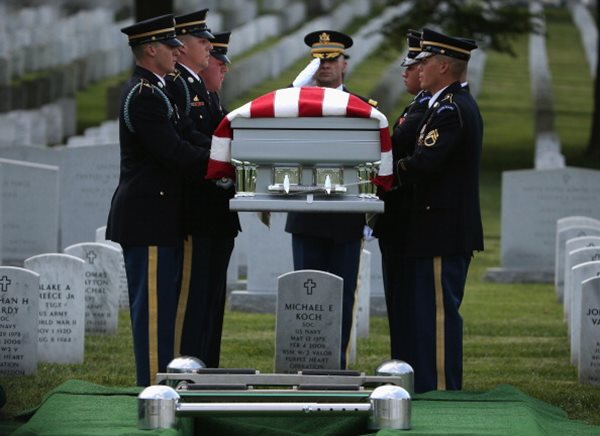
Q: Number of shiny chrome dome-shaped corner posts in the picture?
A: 4